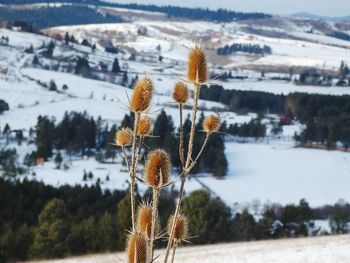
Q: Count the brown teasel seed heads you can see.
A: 10